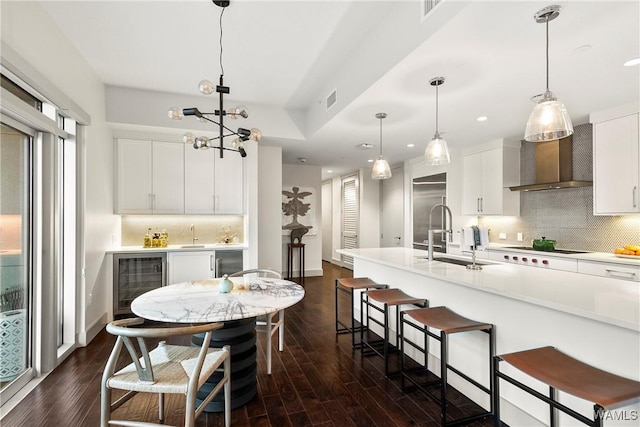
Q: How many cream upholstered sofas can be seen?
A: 0